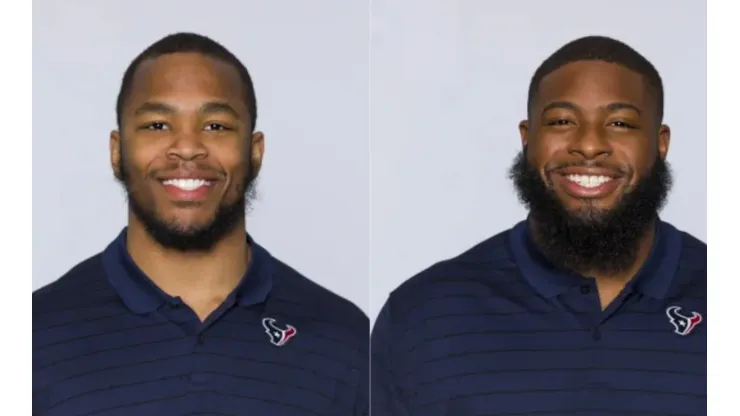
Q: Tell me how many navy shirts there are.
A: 2